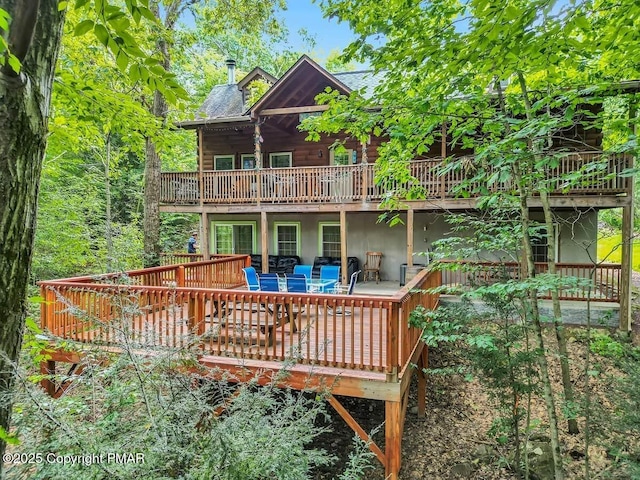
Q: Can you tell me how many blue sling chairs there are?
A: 6